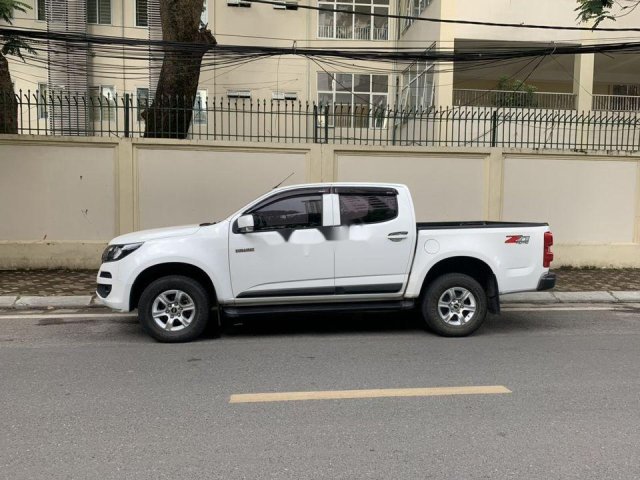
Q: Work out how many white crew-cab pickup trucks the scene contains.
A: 1